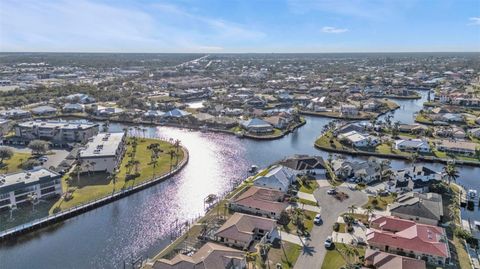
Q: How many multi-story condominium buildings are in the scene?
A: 3